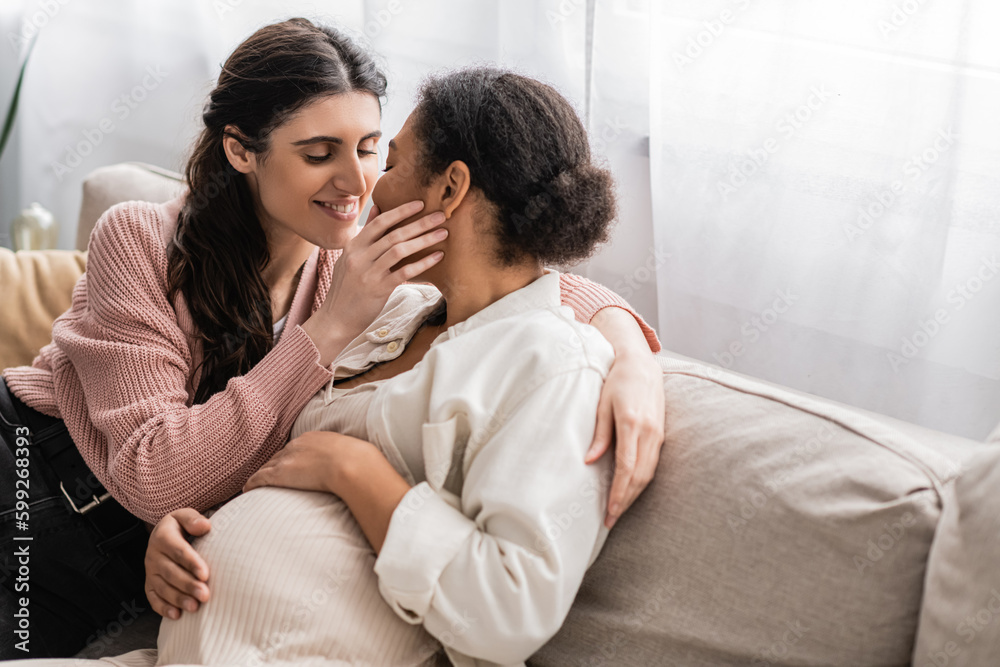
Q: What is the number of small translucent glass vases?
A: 1